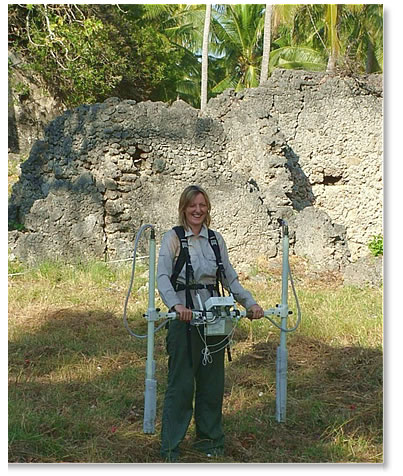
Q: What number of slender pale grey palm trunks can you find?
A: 2